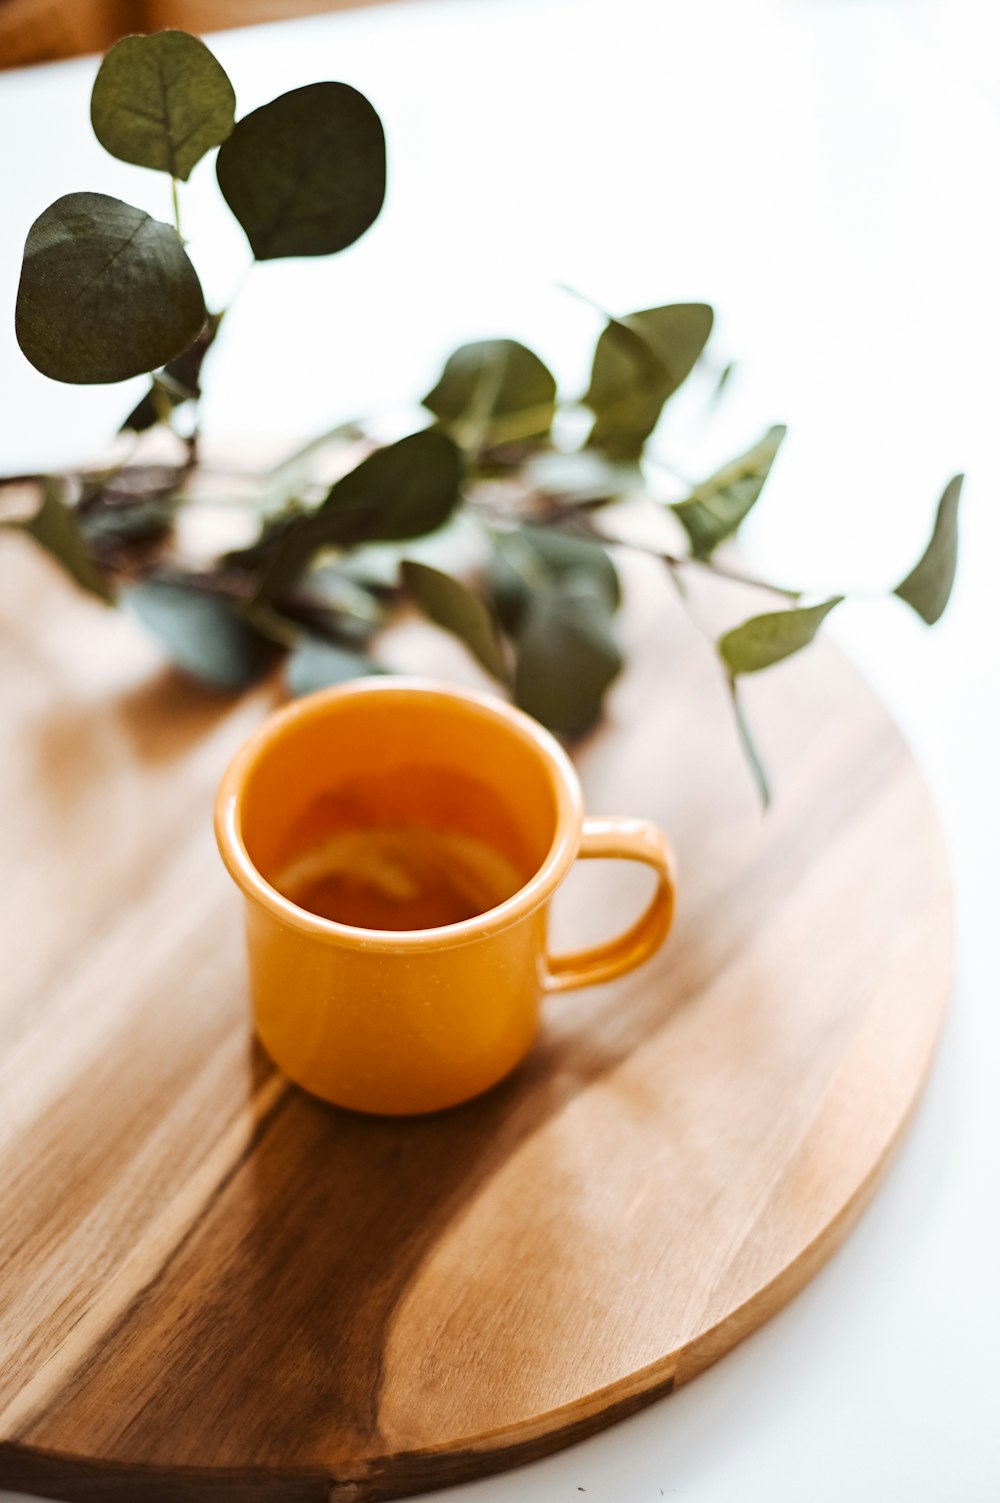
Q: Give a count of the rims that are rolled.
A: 1